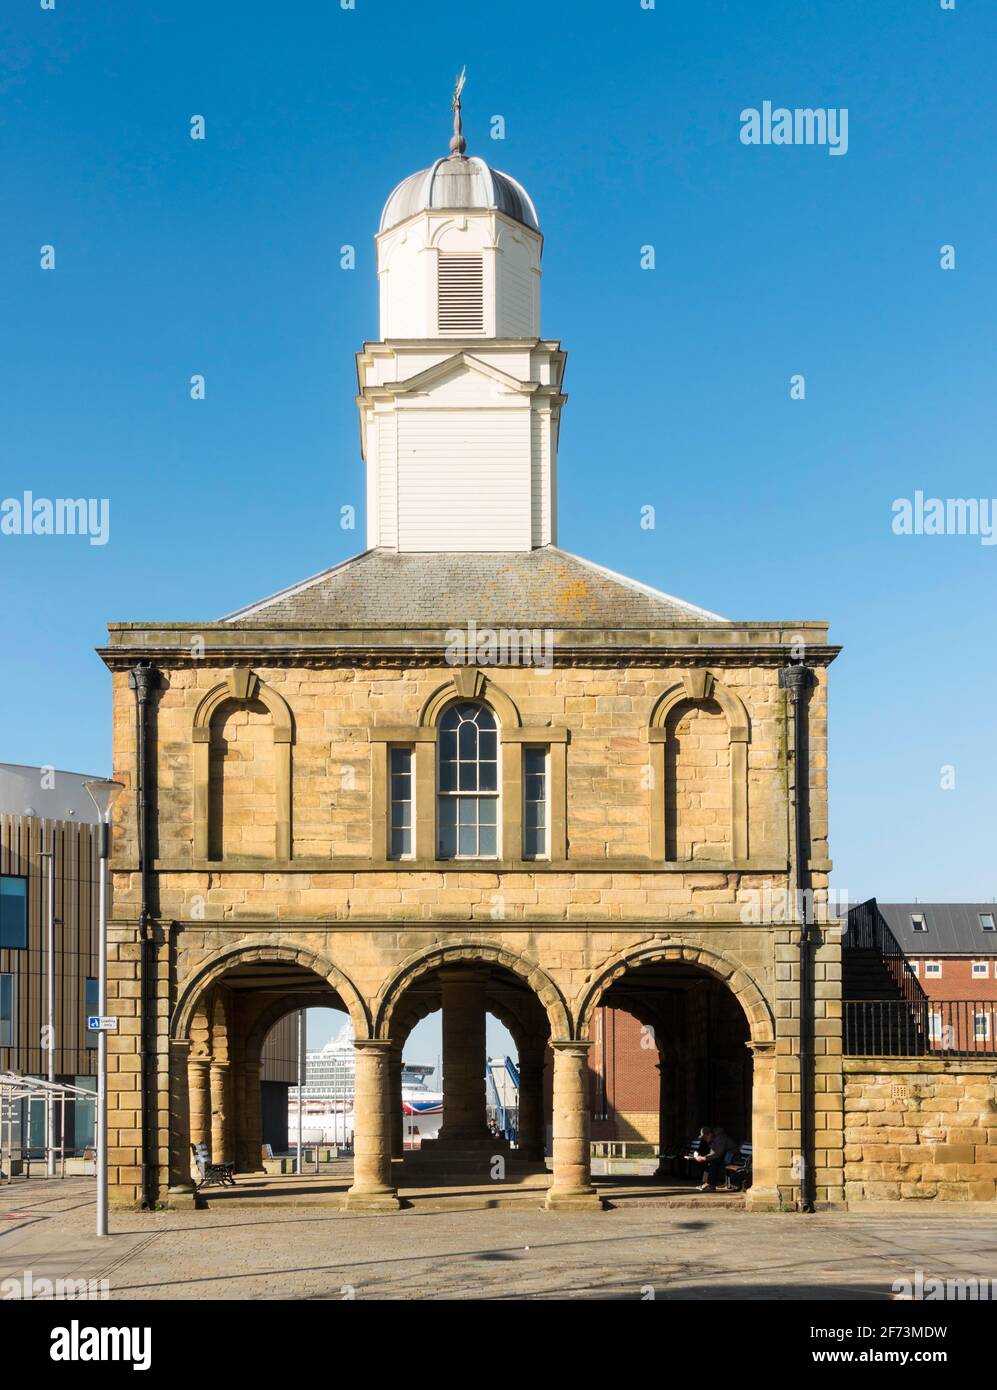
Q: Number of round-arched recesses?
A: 2